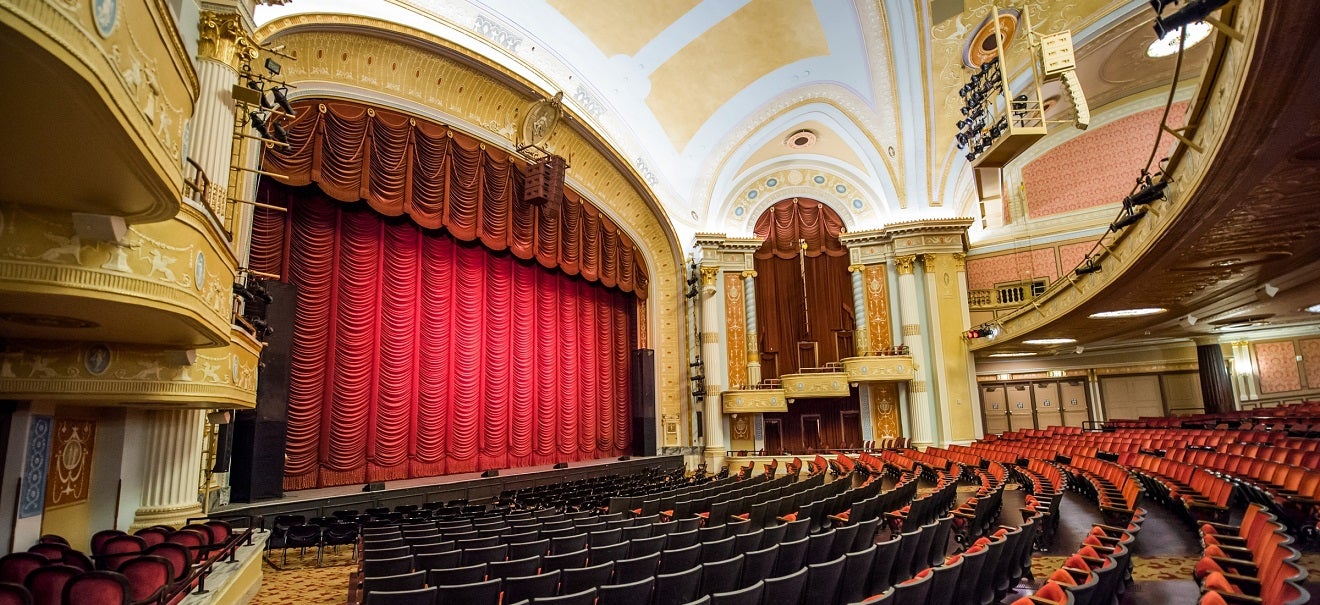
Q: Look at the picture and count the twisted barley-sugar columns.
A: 2